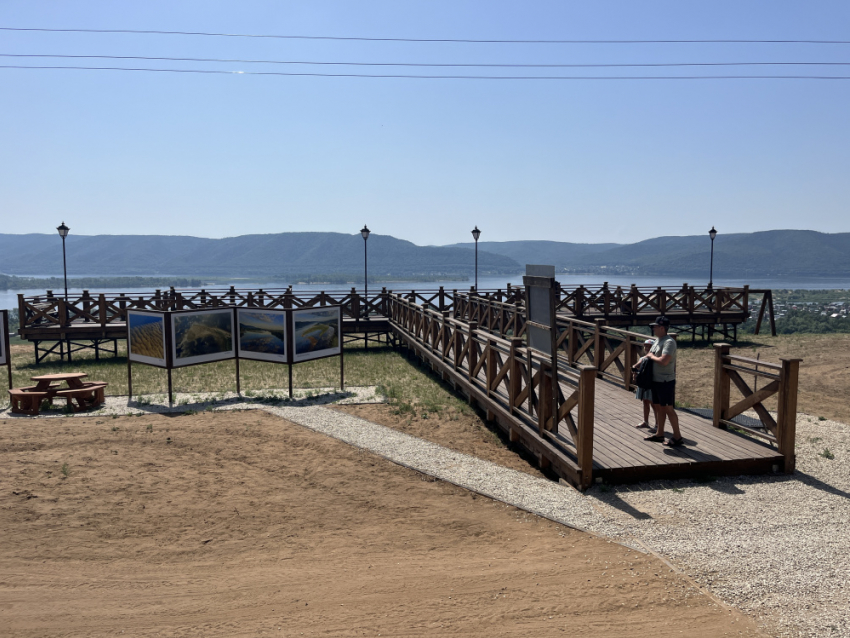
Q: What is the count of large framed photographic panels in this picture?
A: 4